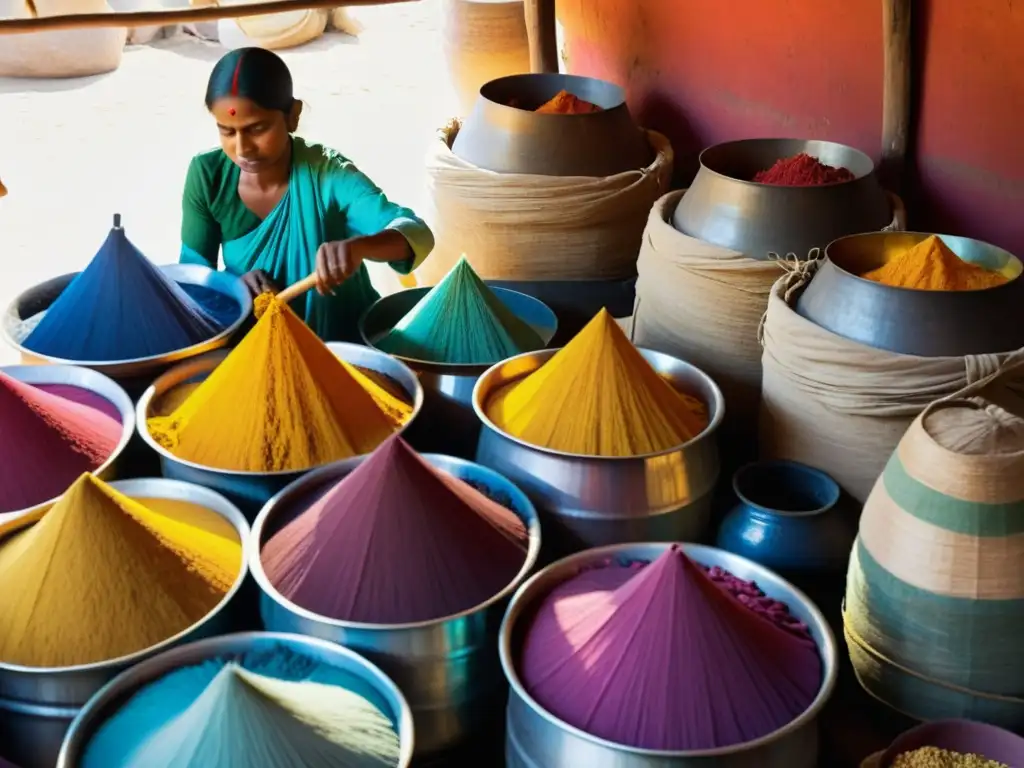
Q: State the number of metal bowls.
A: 12